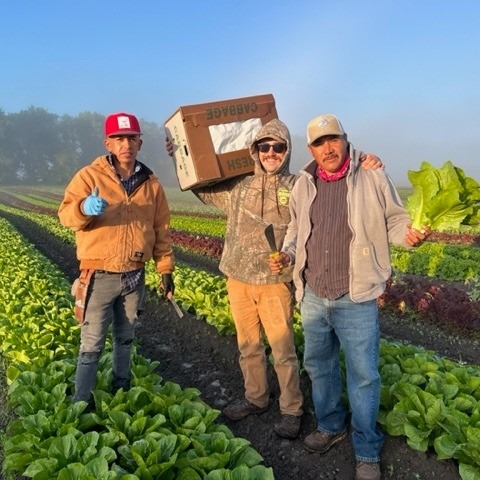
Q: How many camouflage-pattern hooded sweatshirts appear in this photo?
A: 1